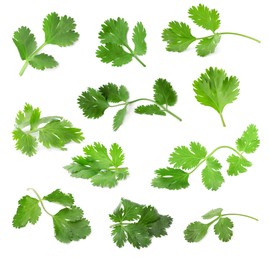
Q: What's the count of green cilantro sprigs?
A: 11